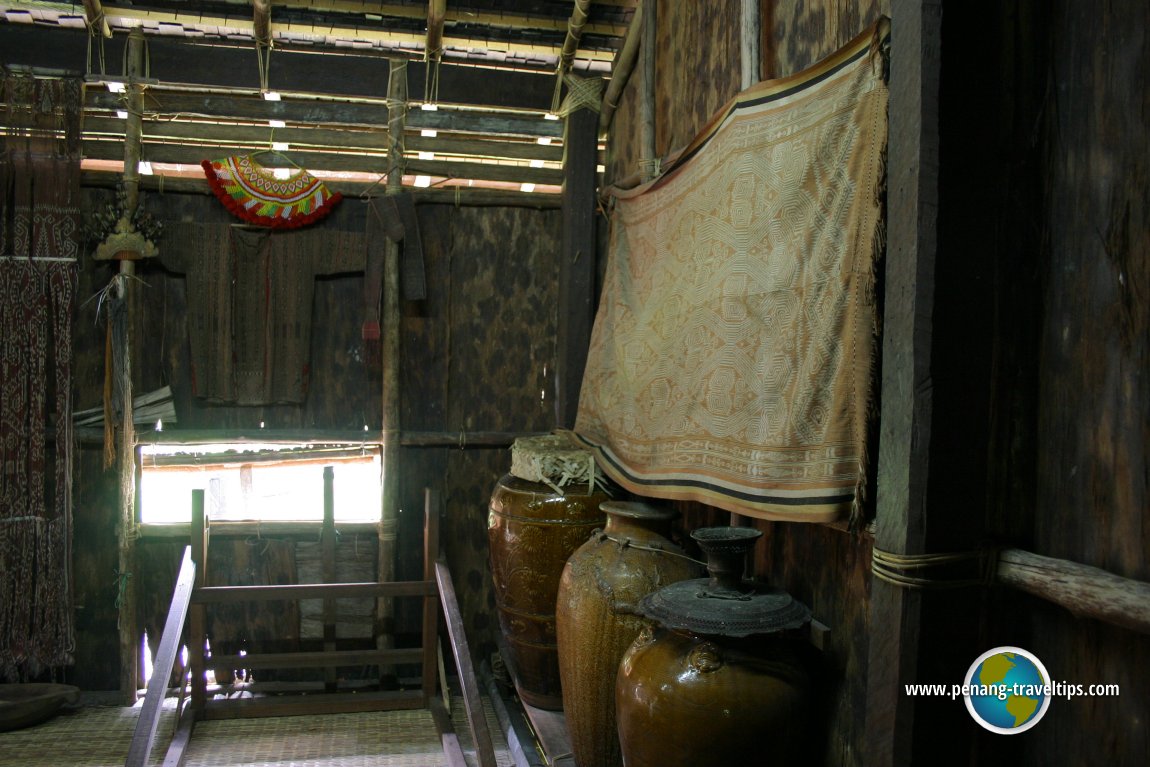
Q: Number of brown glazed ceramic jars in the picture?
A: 3